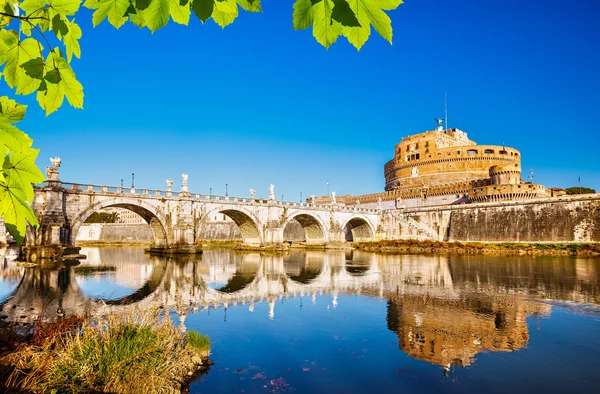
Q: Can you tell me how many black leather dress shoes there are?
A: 0